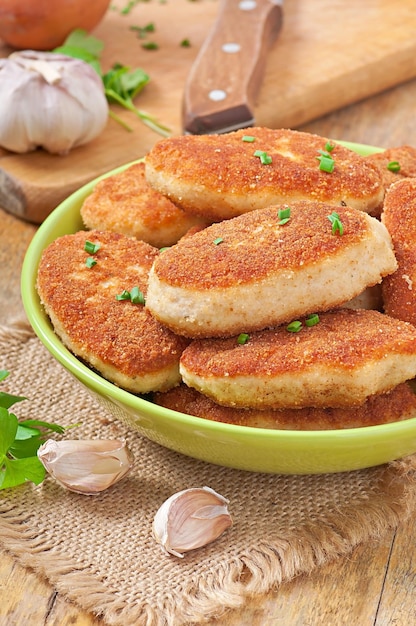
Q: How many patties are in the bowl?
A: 8